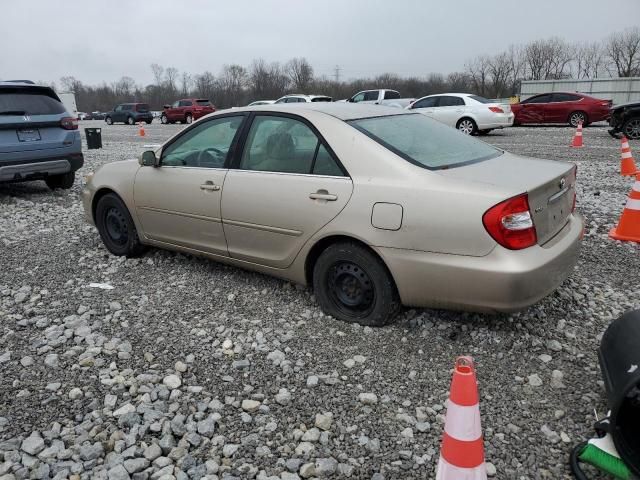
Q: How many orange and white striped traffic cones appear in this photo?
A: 5